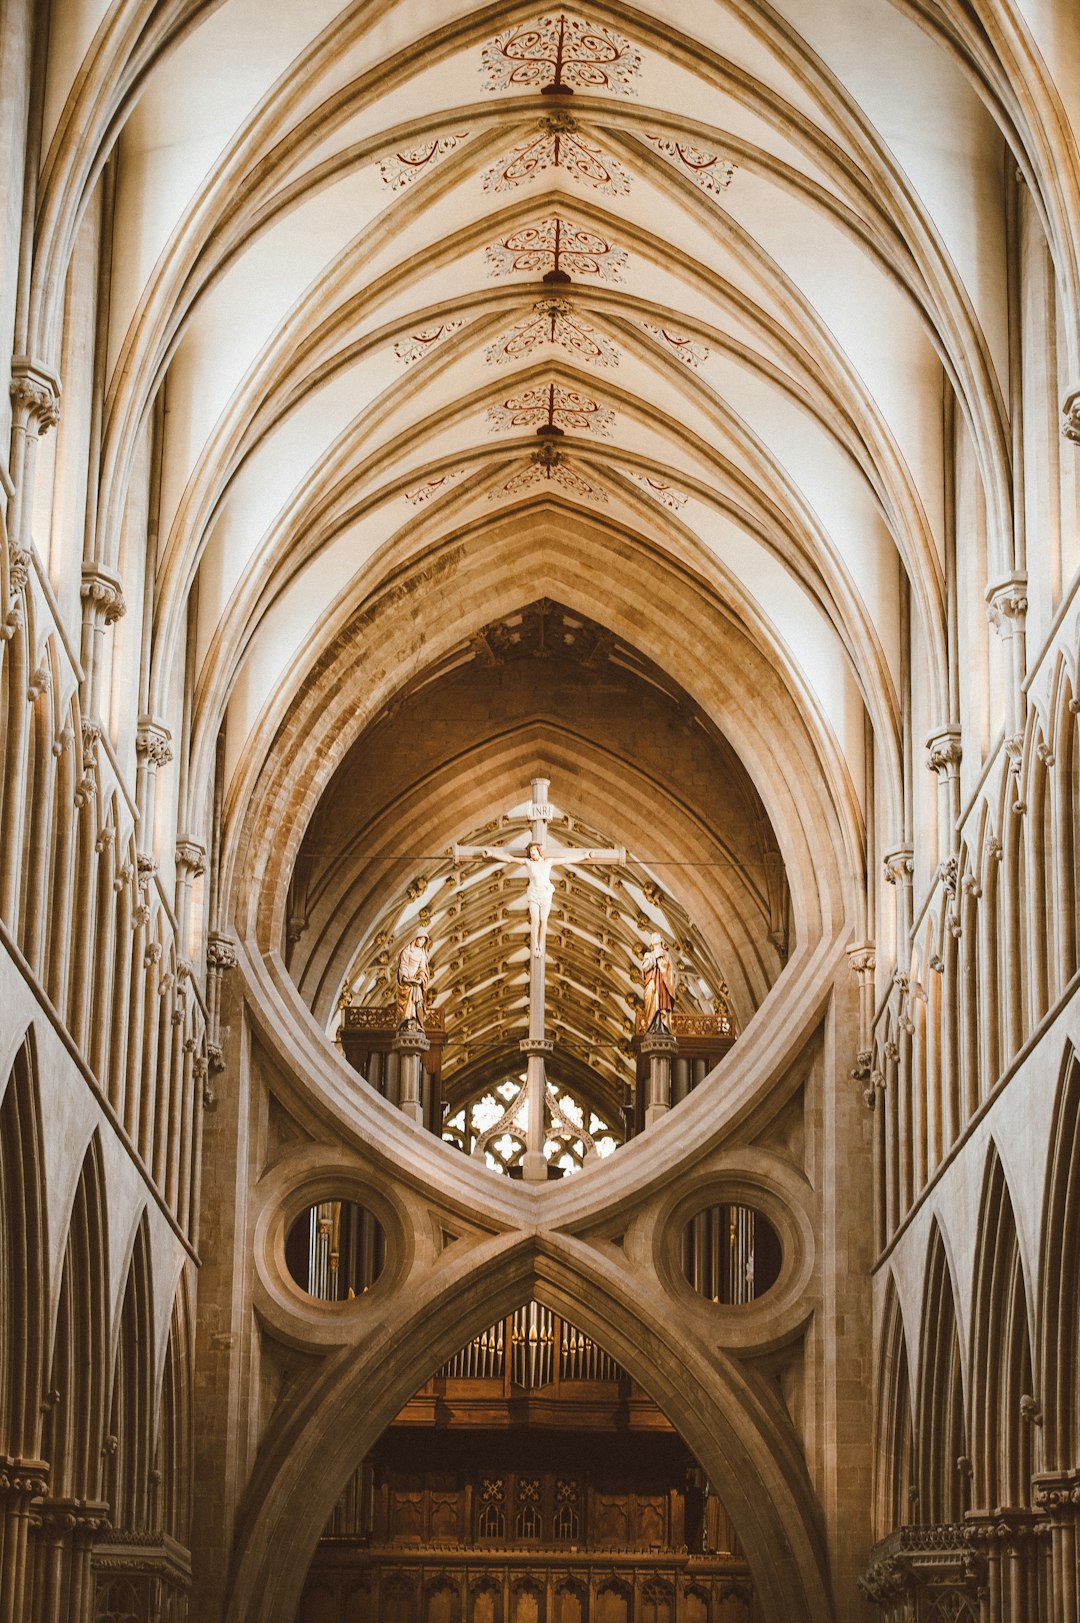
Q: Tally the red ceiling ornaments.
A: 12